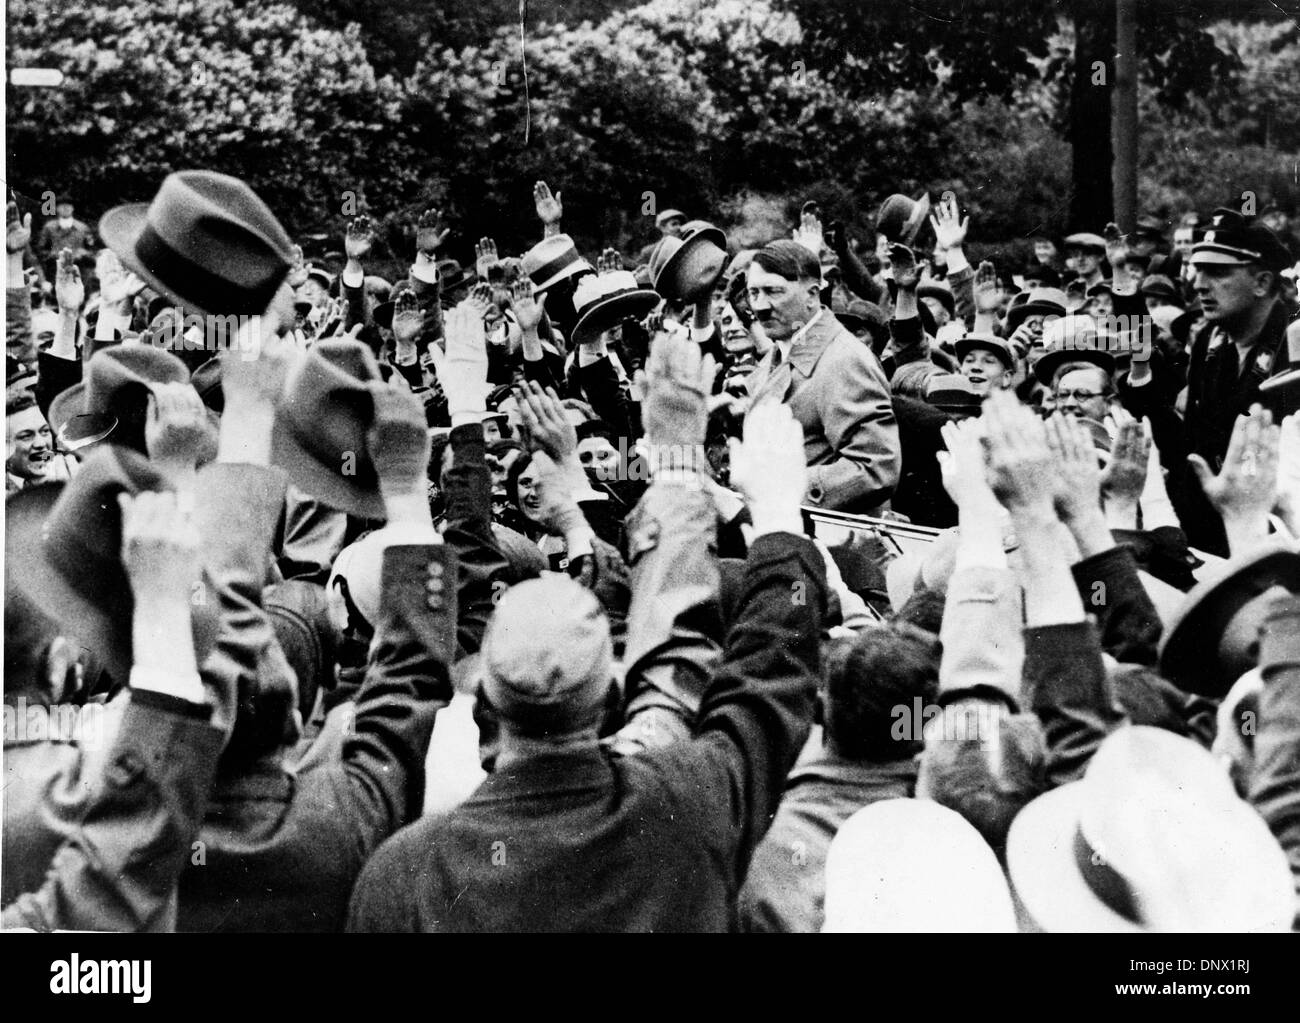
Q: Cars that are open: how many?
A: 1